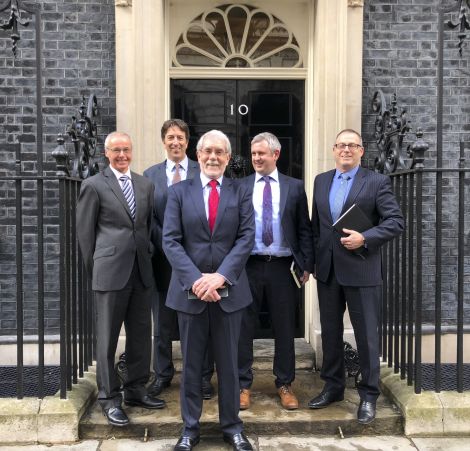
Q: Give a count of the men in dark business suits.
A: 5